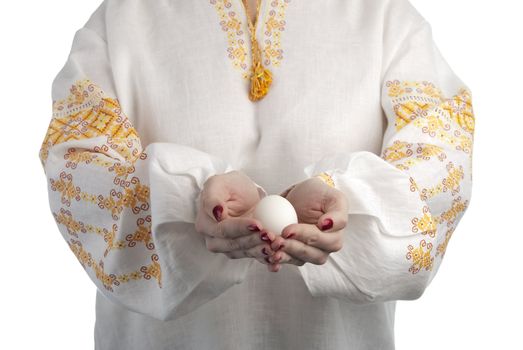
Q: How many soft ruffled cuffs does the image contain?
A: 2